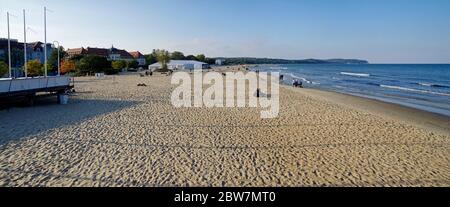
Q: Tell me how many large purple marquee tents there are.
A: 0